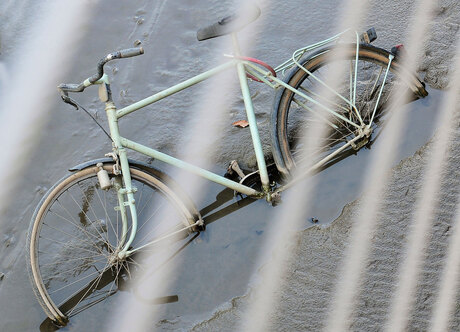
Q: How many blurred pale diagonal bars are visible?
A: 6